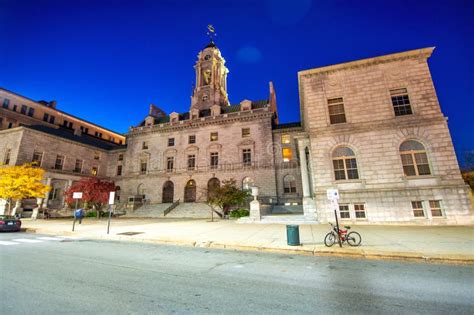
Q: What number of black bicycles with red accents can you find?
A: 1